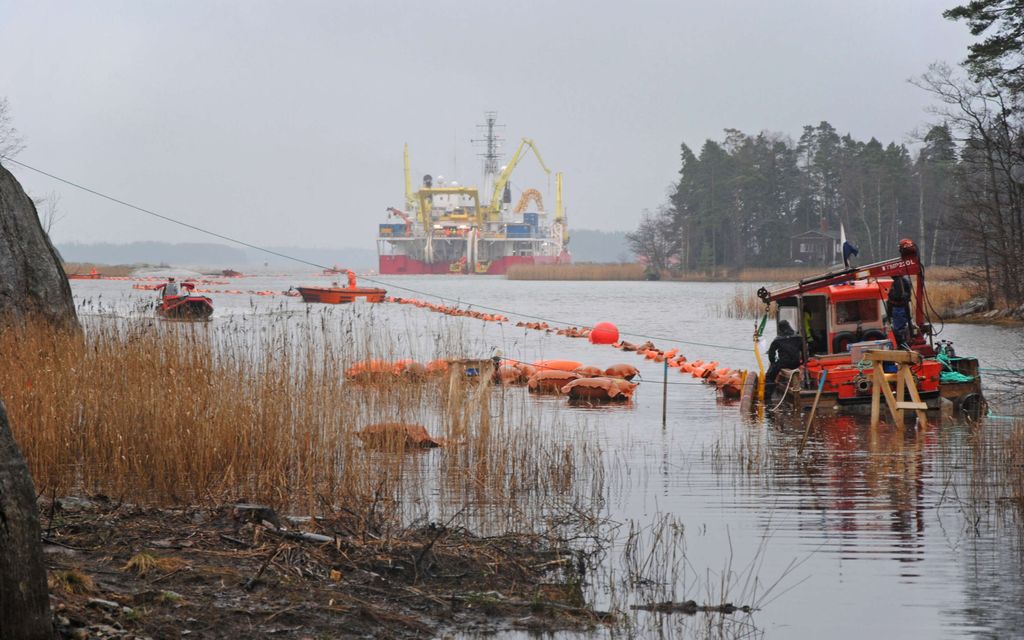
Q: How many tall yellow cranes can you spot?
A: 3